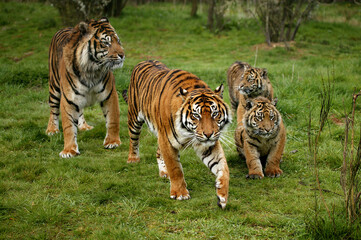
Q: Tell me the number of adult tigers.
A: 2